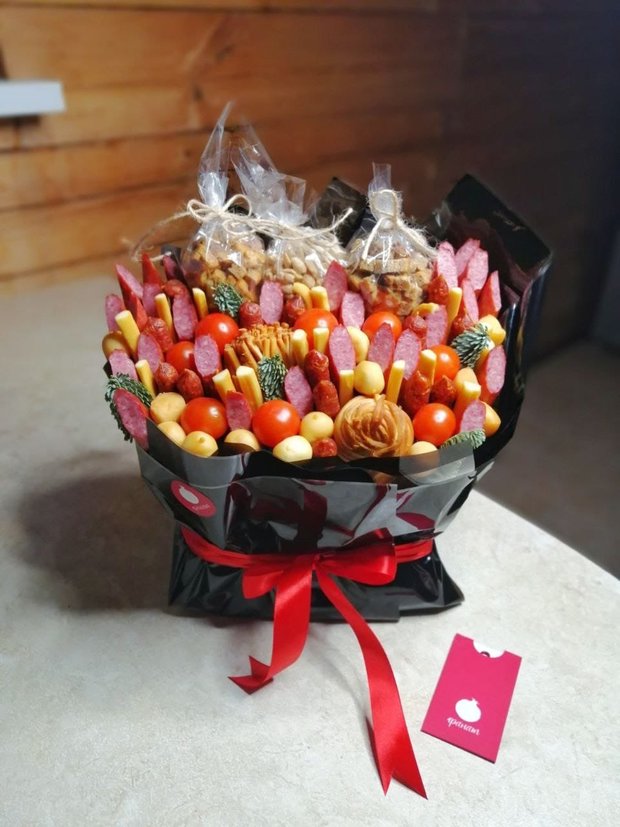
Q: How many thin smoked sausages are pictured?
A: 14